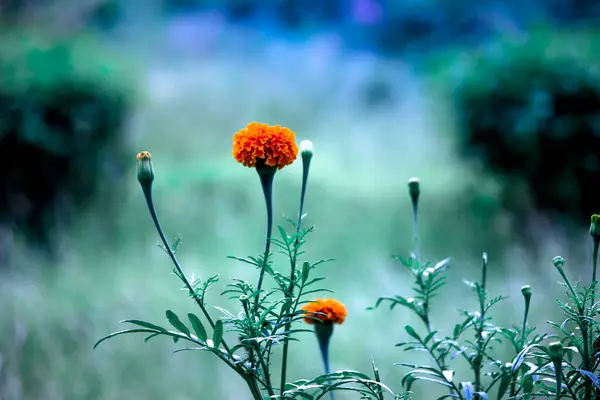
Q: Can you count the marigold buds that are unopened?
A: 7